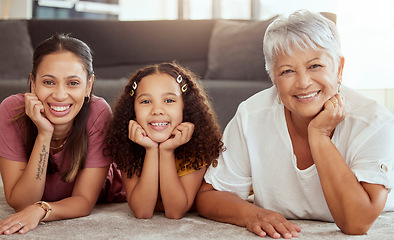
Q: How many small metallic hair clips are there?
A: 4